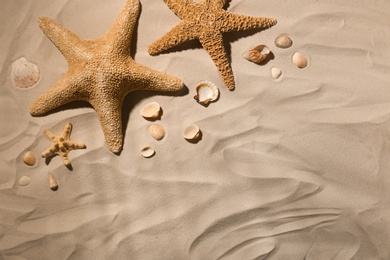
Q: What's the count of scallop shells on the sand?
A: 2